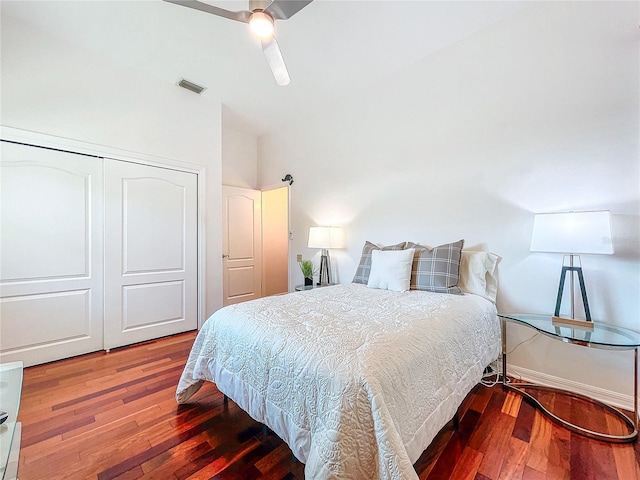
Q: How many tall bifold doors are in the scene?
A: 2